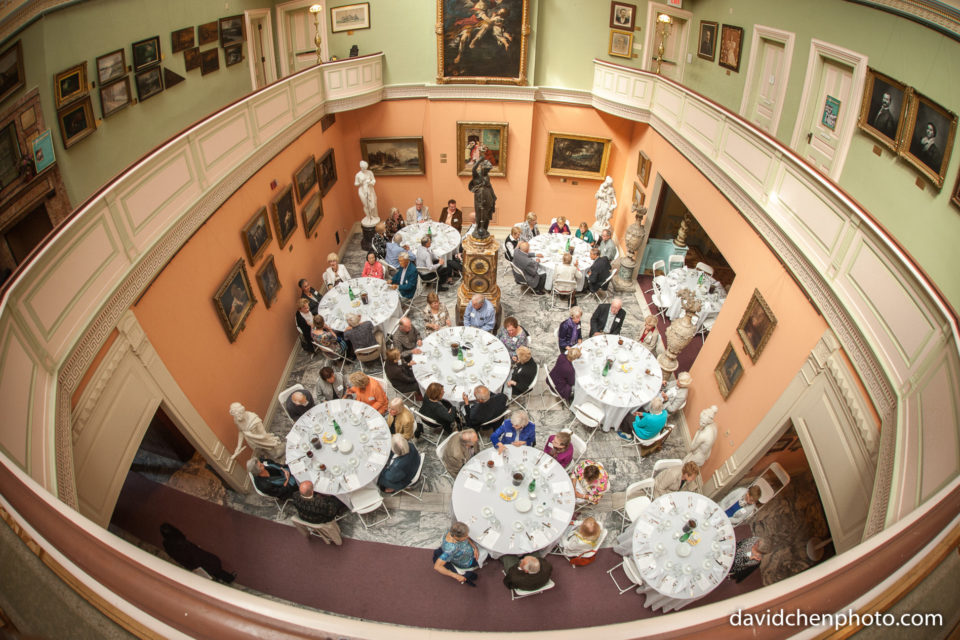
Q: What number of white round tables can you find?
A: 9